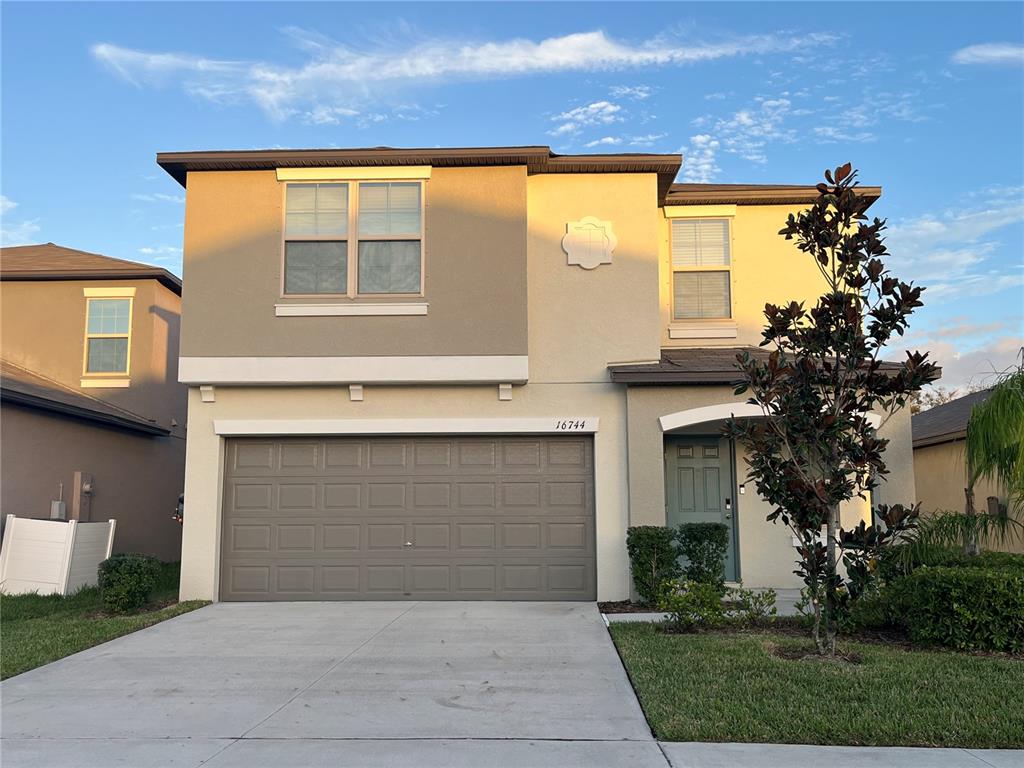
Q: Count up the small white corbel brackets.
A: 3